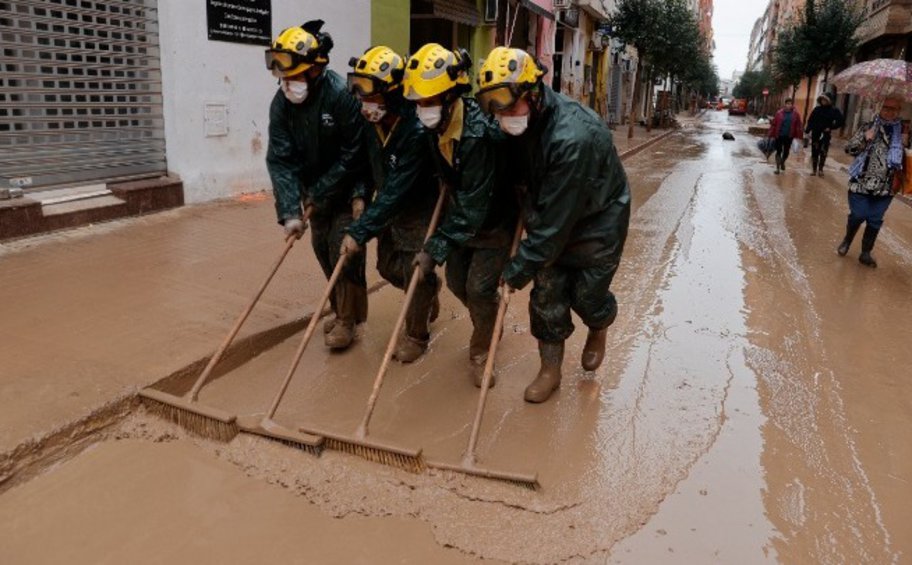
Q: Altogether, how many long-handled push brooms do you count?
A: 4